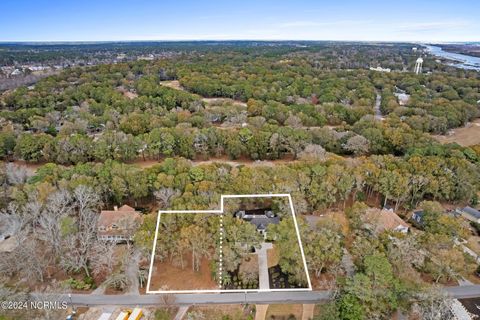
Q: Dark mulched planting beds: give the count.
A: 2